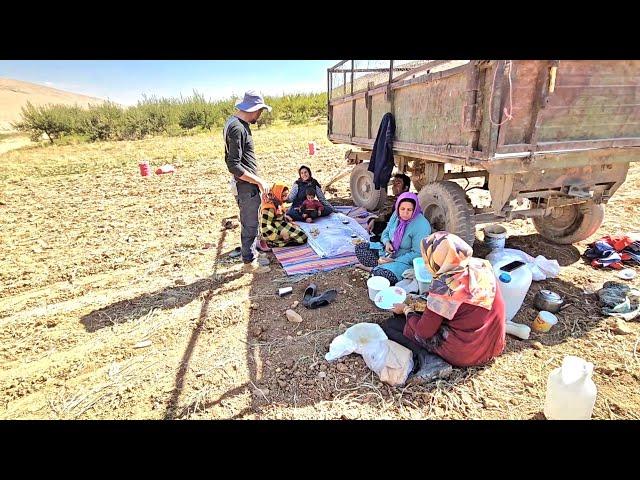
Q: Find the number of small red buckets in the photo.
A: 3